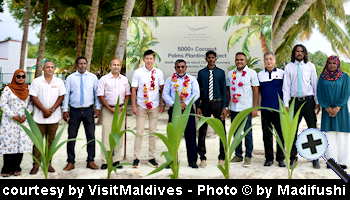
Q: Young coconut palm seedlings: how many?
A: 5